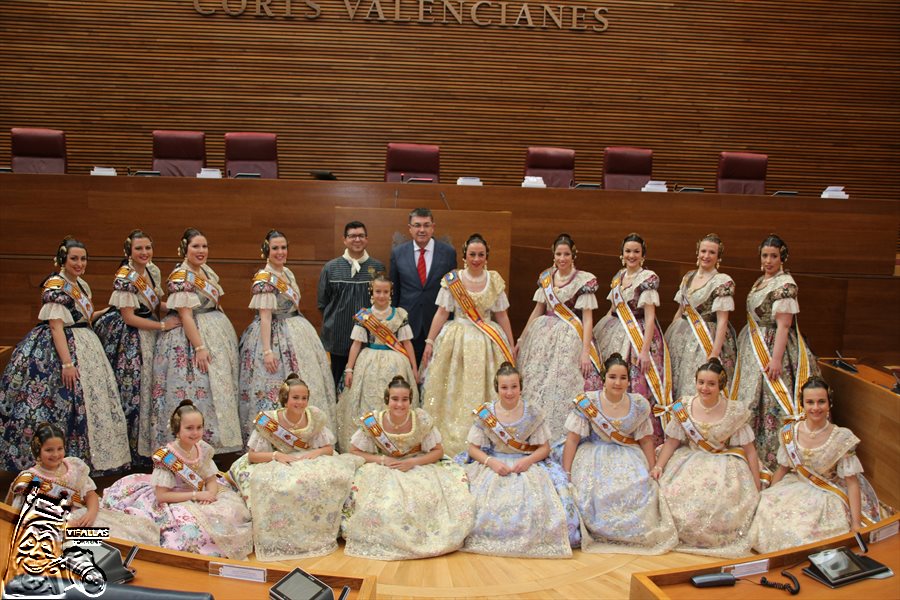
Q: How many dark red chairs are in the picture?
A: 7